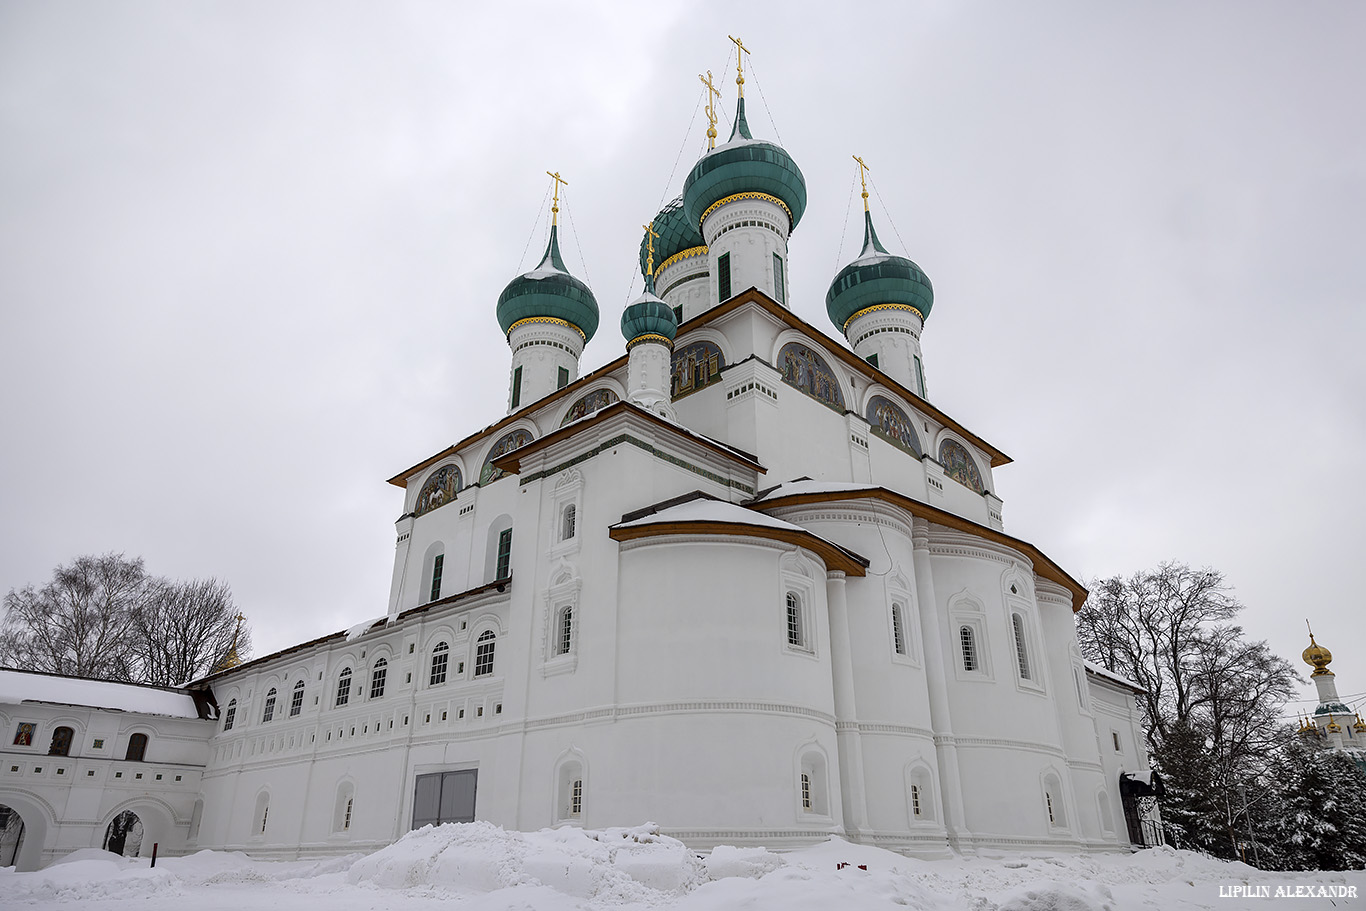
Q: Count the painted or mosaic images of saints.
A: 8